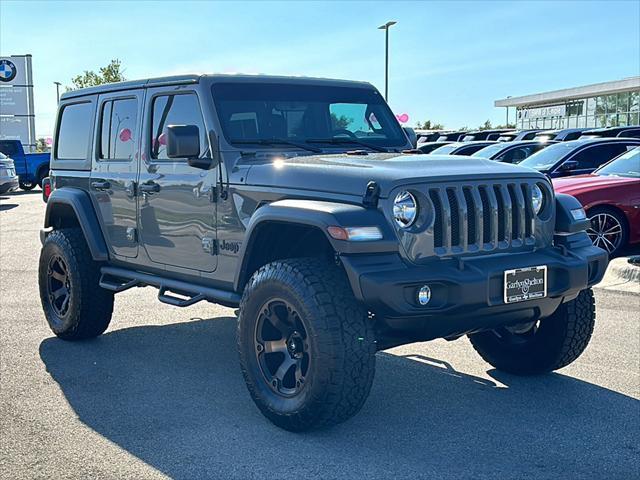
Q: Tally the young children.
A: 0